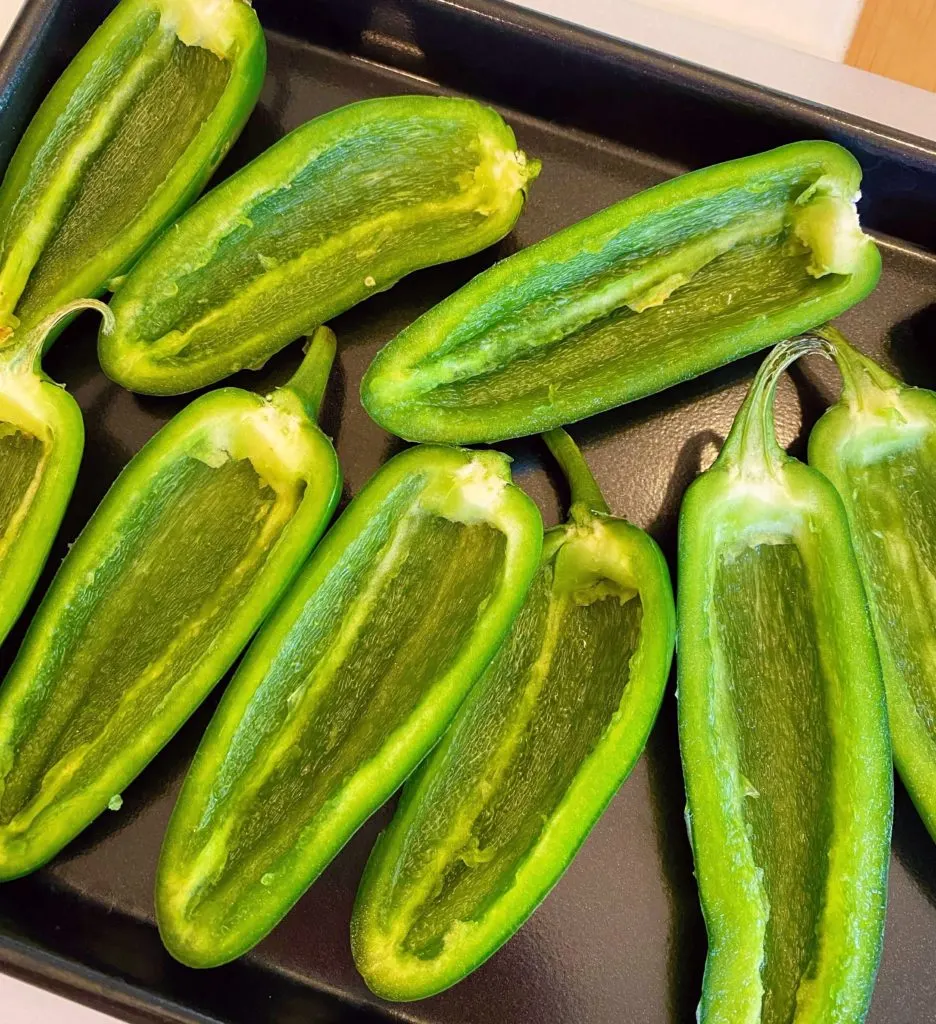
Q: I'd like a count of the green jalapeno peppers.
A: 9